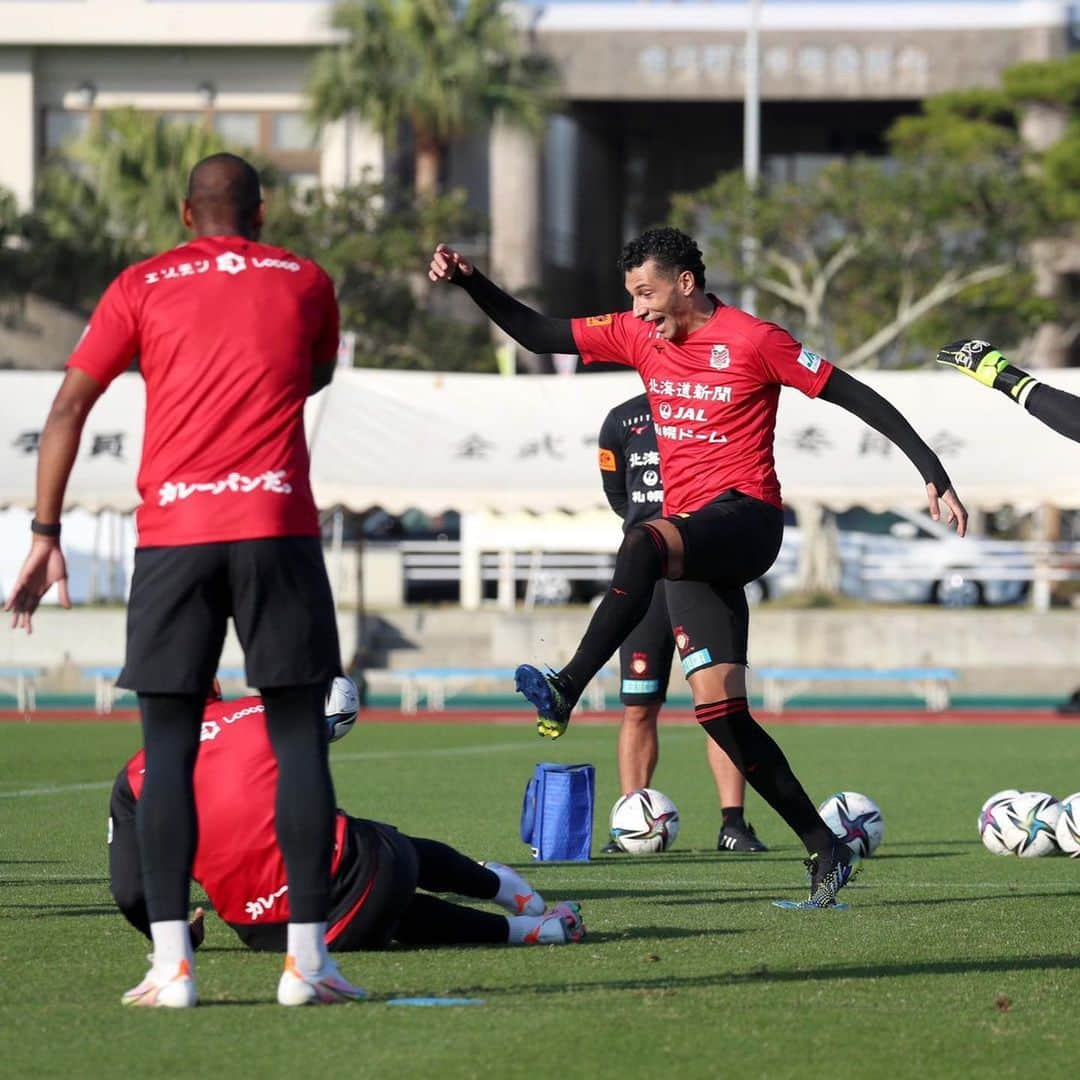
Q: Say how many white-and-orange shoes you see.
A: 4